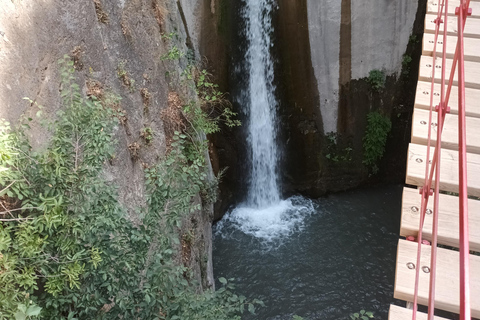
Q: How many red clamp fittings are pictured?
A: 4